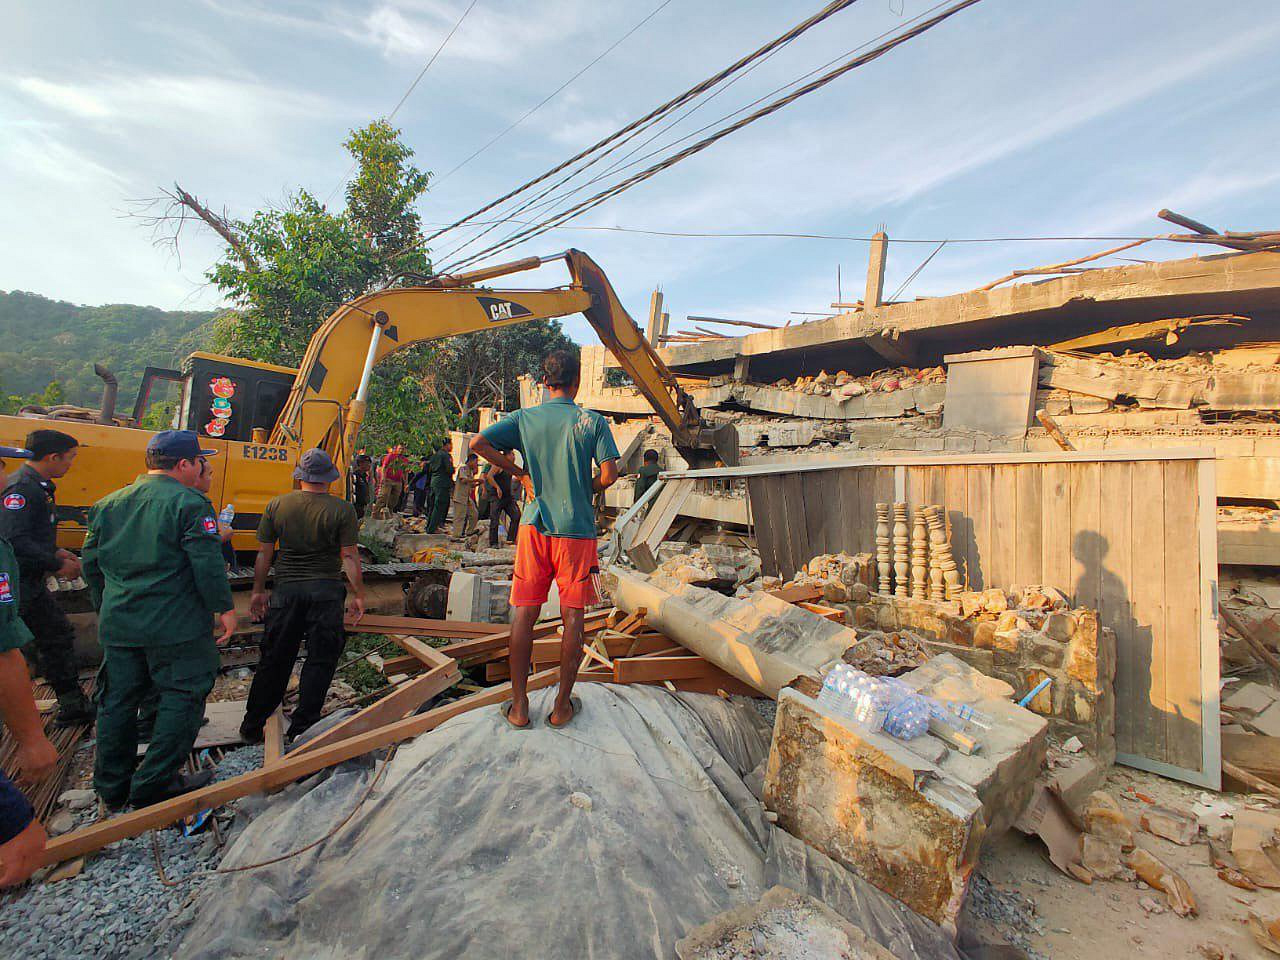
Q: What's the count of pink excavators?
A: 0